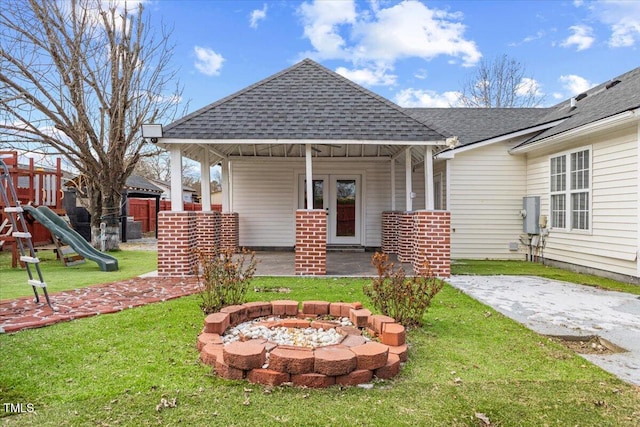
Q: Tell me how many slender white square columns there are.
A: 7